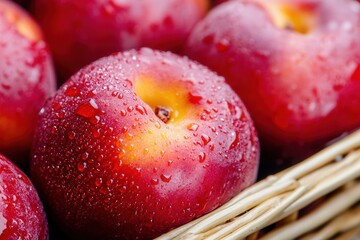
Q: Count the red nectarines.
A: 5